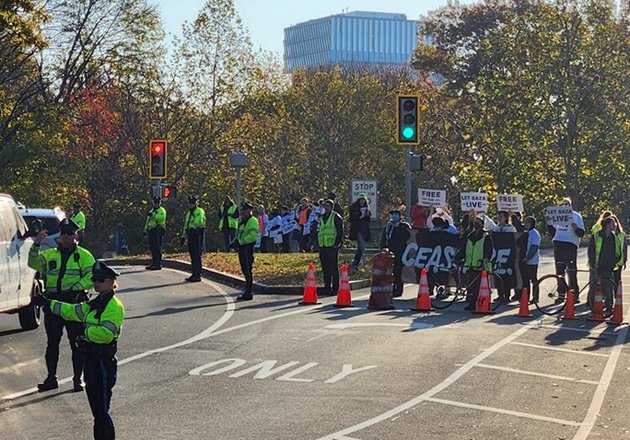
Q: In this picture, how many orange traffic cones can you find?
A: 8